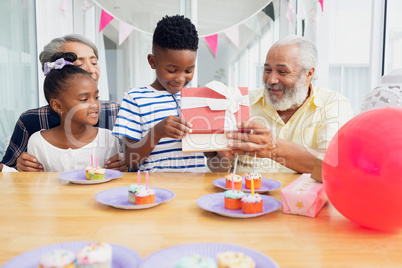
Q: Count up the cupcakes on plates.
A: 12